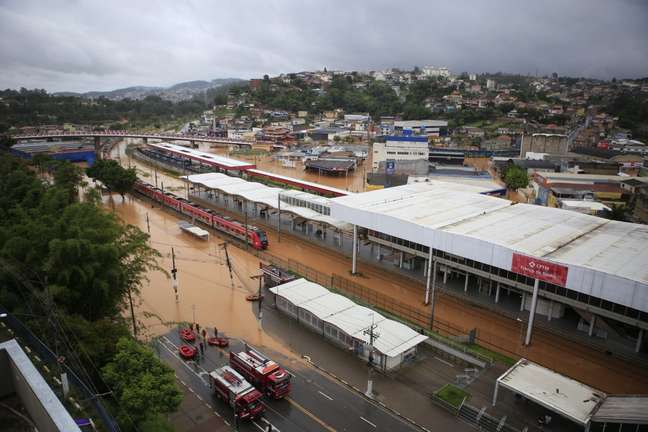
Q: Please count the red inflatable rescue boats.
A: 3